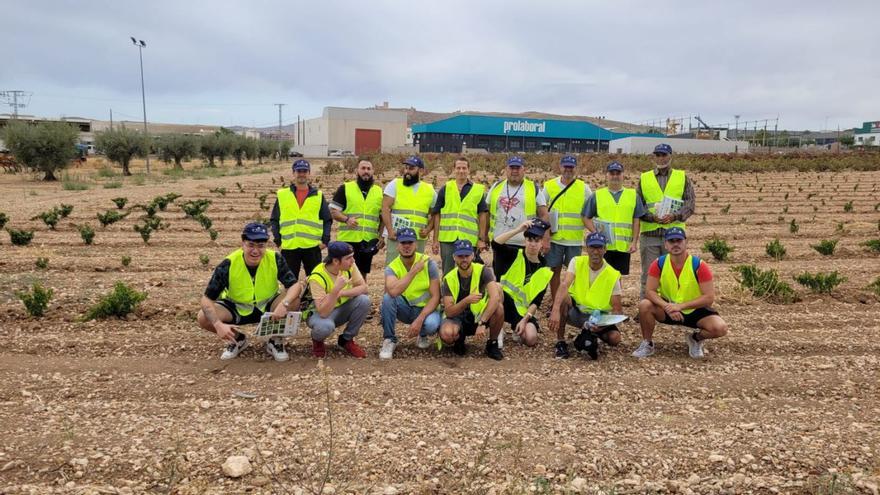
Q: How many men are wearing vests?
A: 15